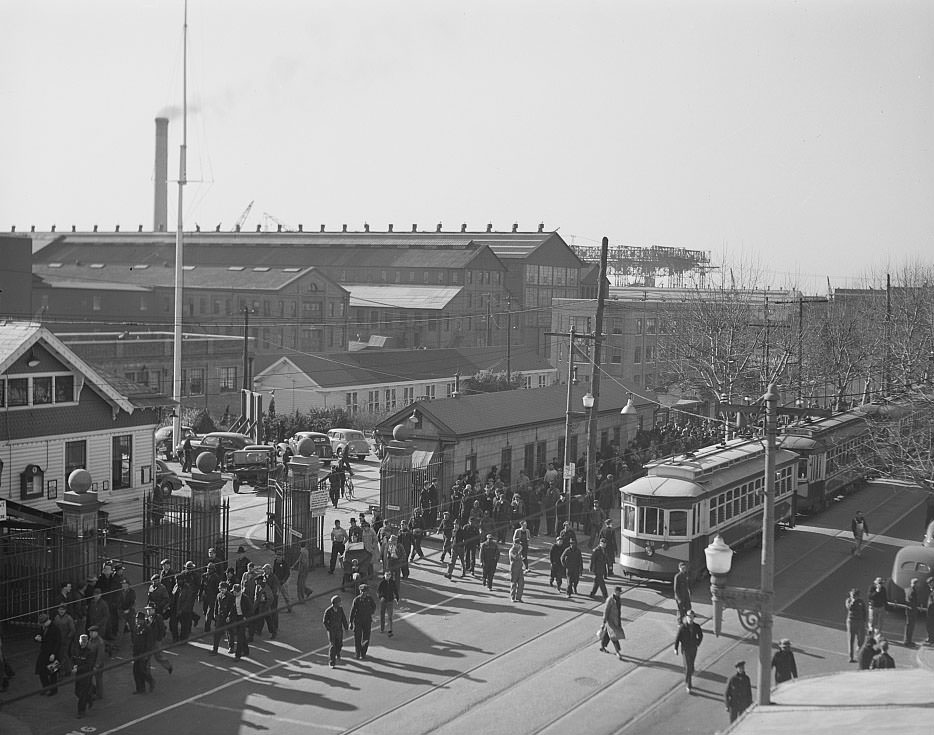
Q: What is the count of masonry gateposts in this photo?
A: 4